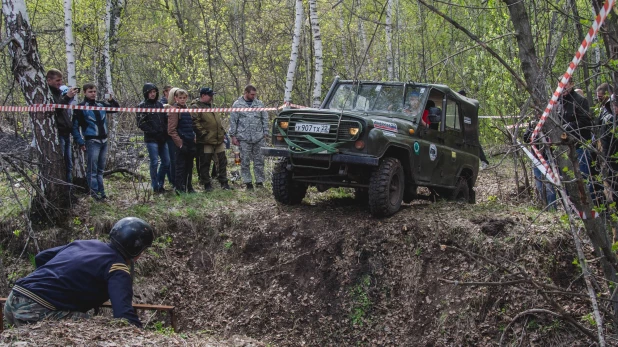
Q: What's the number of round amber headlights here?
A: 2